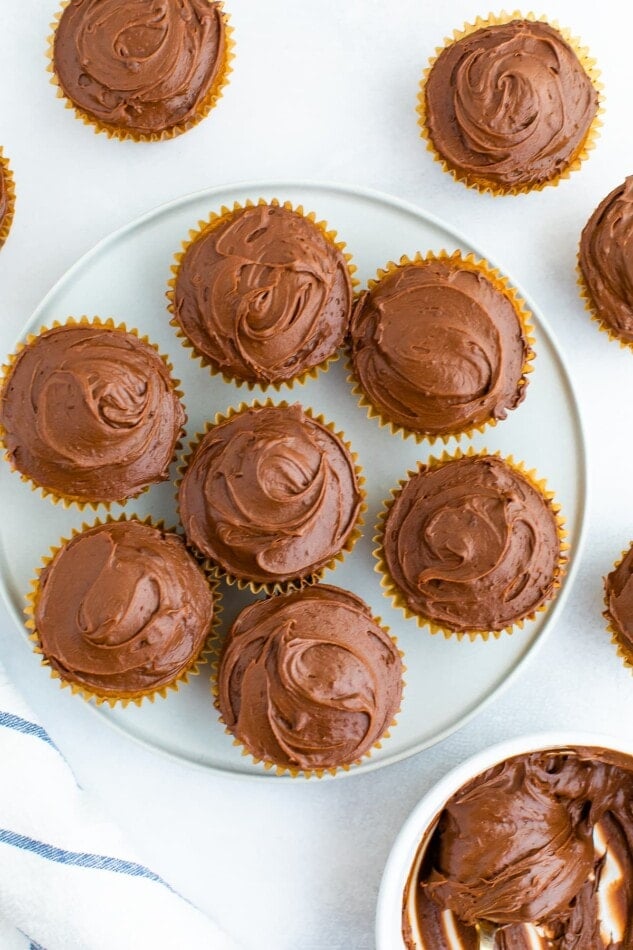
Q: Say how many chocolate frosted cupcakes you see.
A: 12